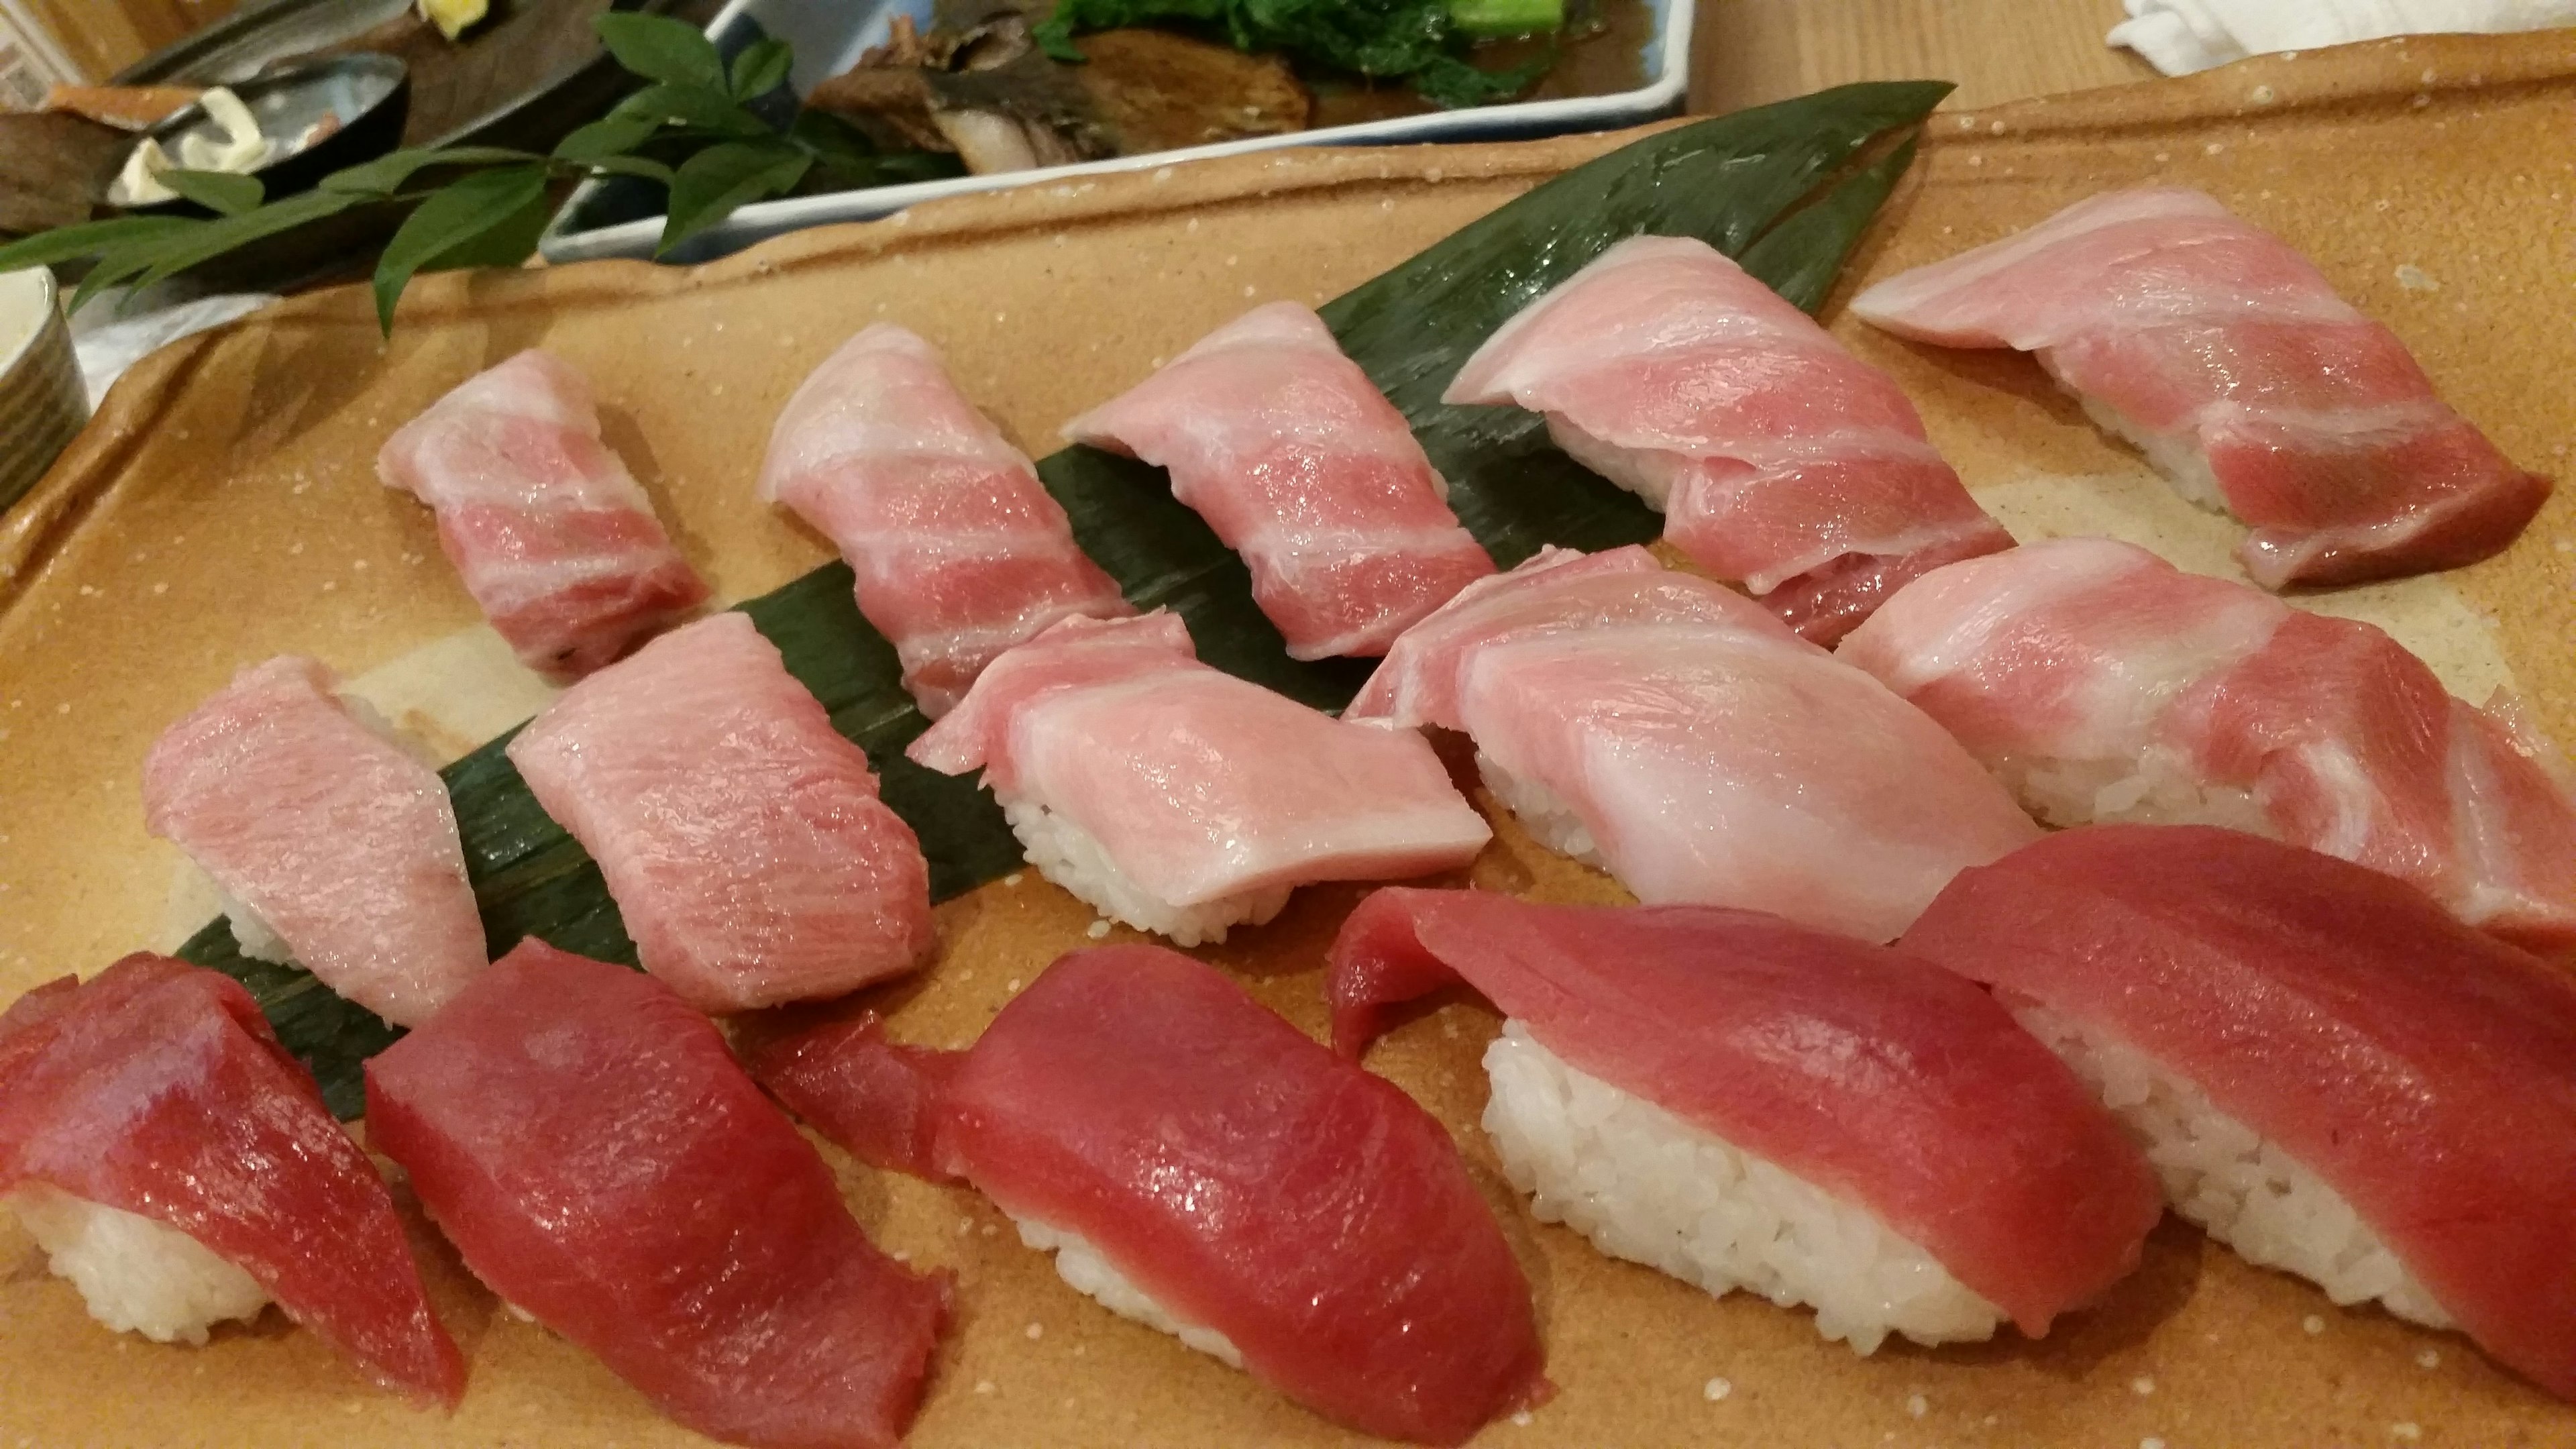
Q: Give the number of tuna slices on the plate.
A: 15